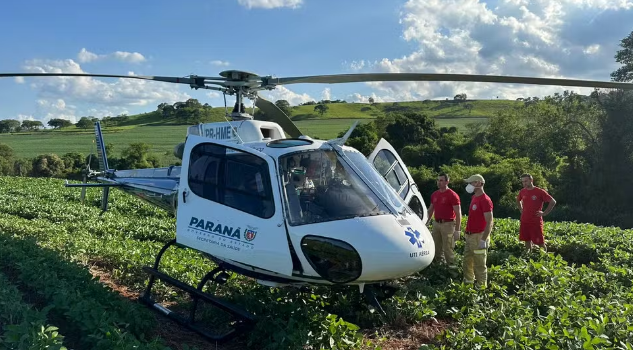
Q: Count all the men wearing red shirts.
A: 3